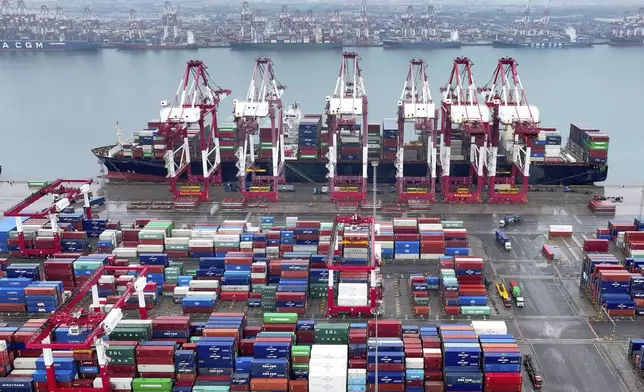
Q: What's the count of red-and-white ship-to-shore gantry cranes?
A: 6